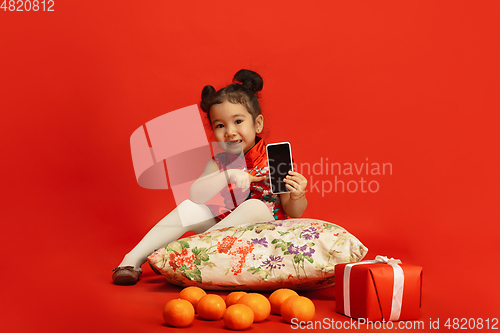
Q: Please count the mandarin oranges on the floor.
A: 8